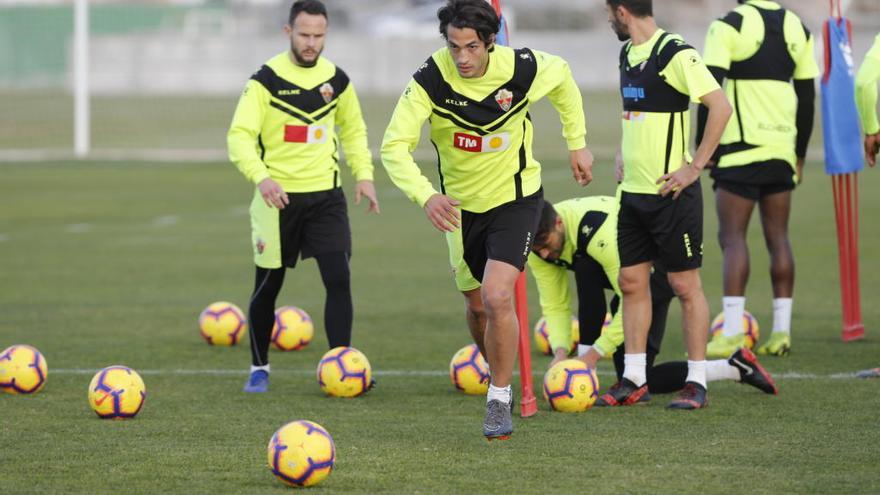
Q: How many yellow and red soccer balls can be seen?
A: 11